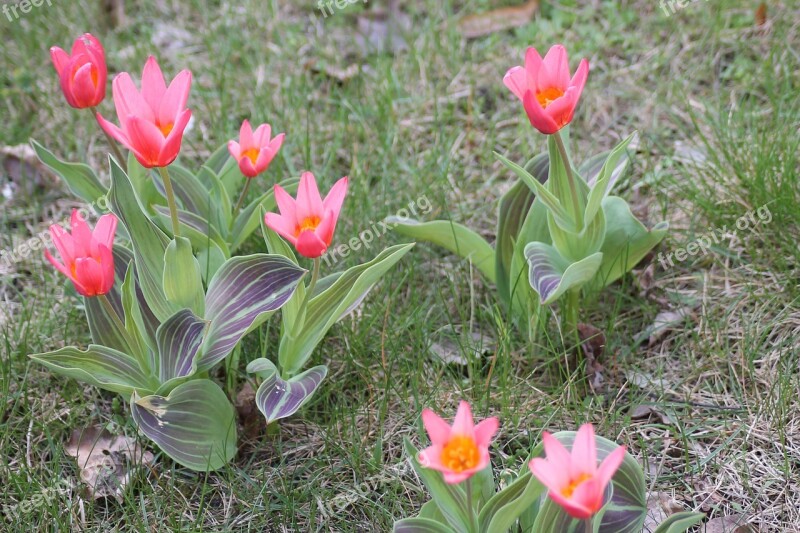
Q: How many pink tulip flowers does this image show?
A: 8